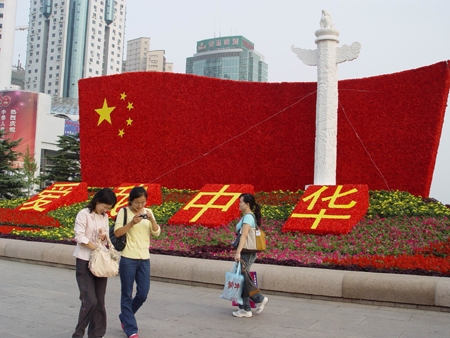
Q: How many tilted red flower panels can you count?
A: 4